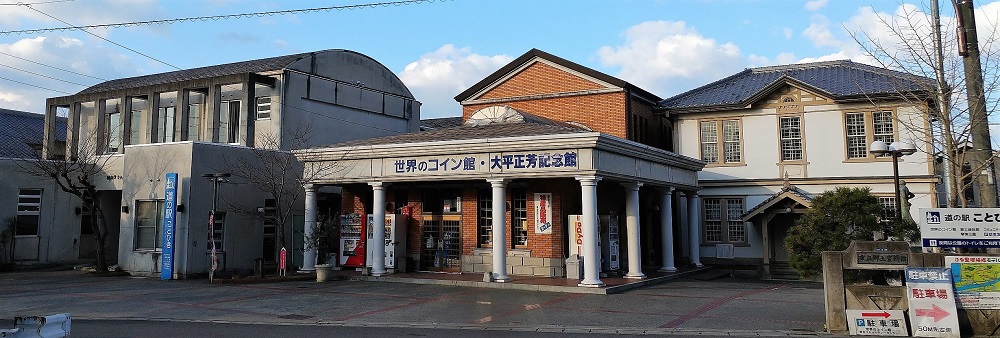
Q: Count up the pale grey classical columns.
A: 7